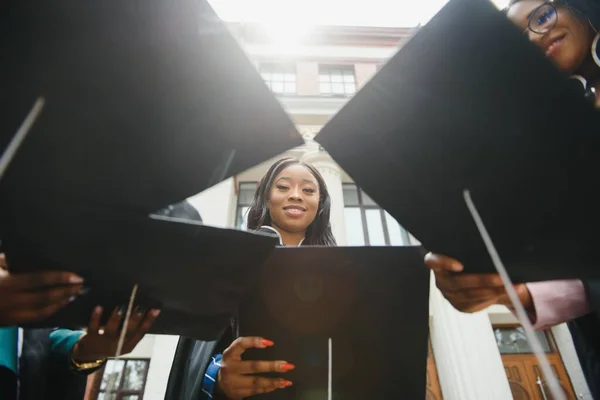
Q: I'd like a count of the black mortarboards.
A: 4